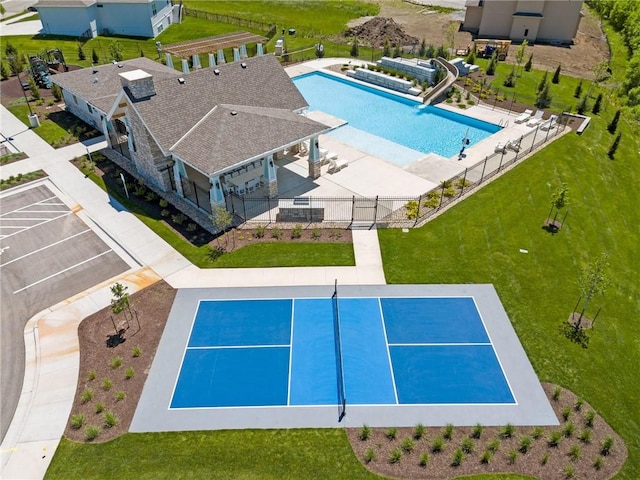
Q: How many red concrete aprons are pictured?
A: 0